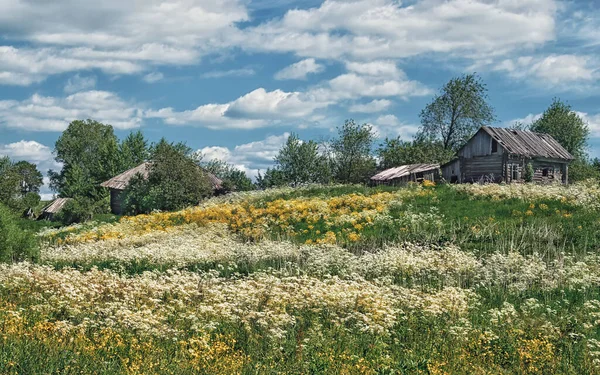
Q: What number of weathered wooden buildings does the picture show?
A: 4